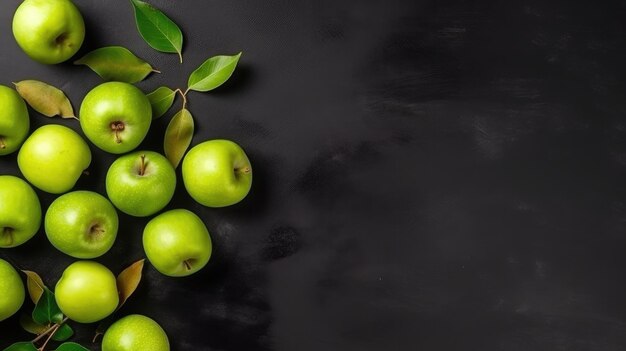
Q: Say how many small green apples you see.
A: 12